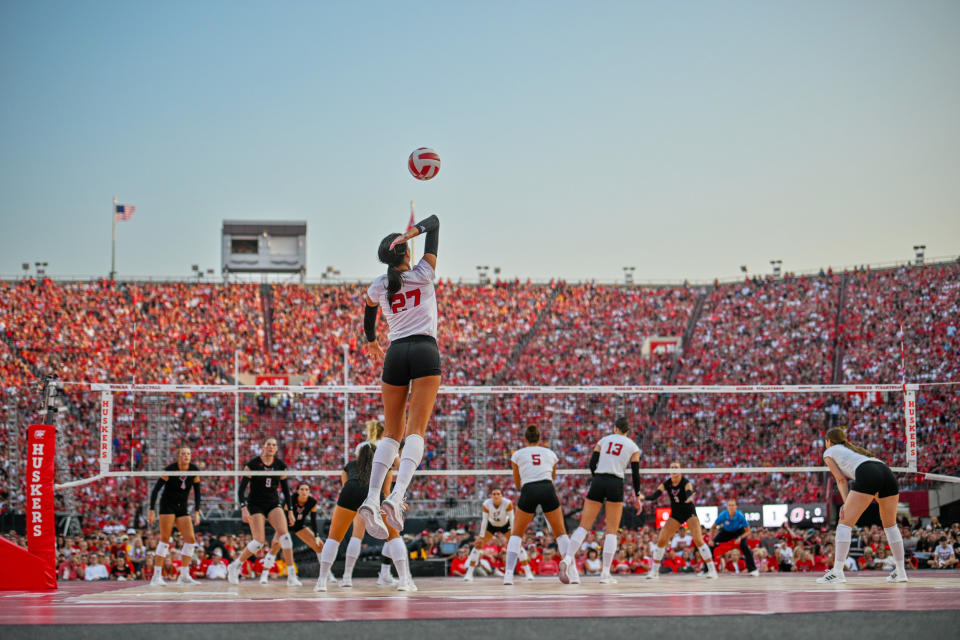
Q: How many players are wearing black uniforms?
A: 5